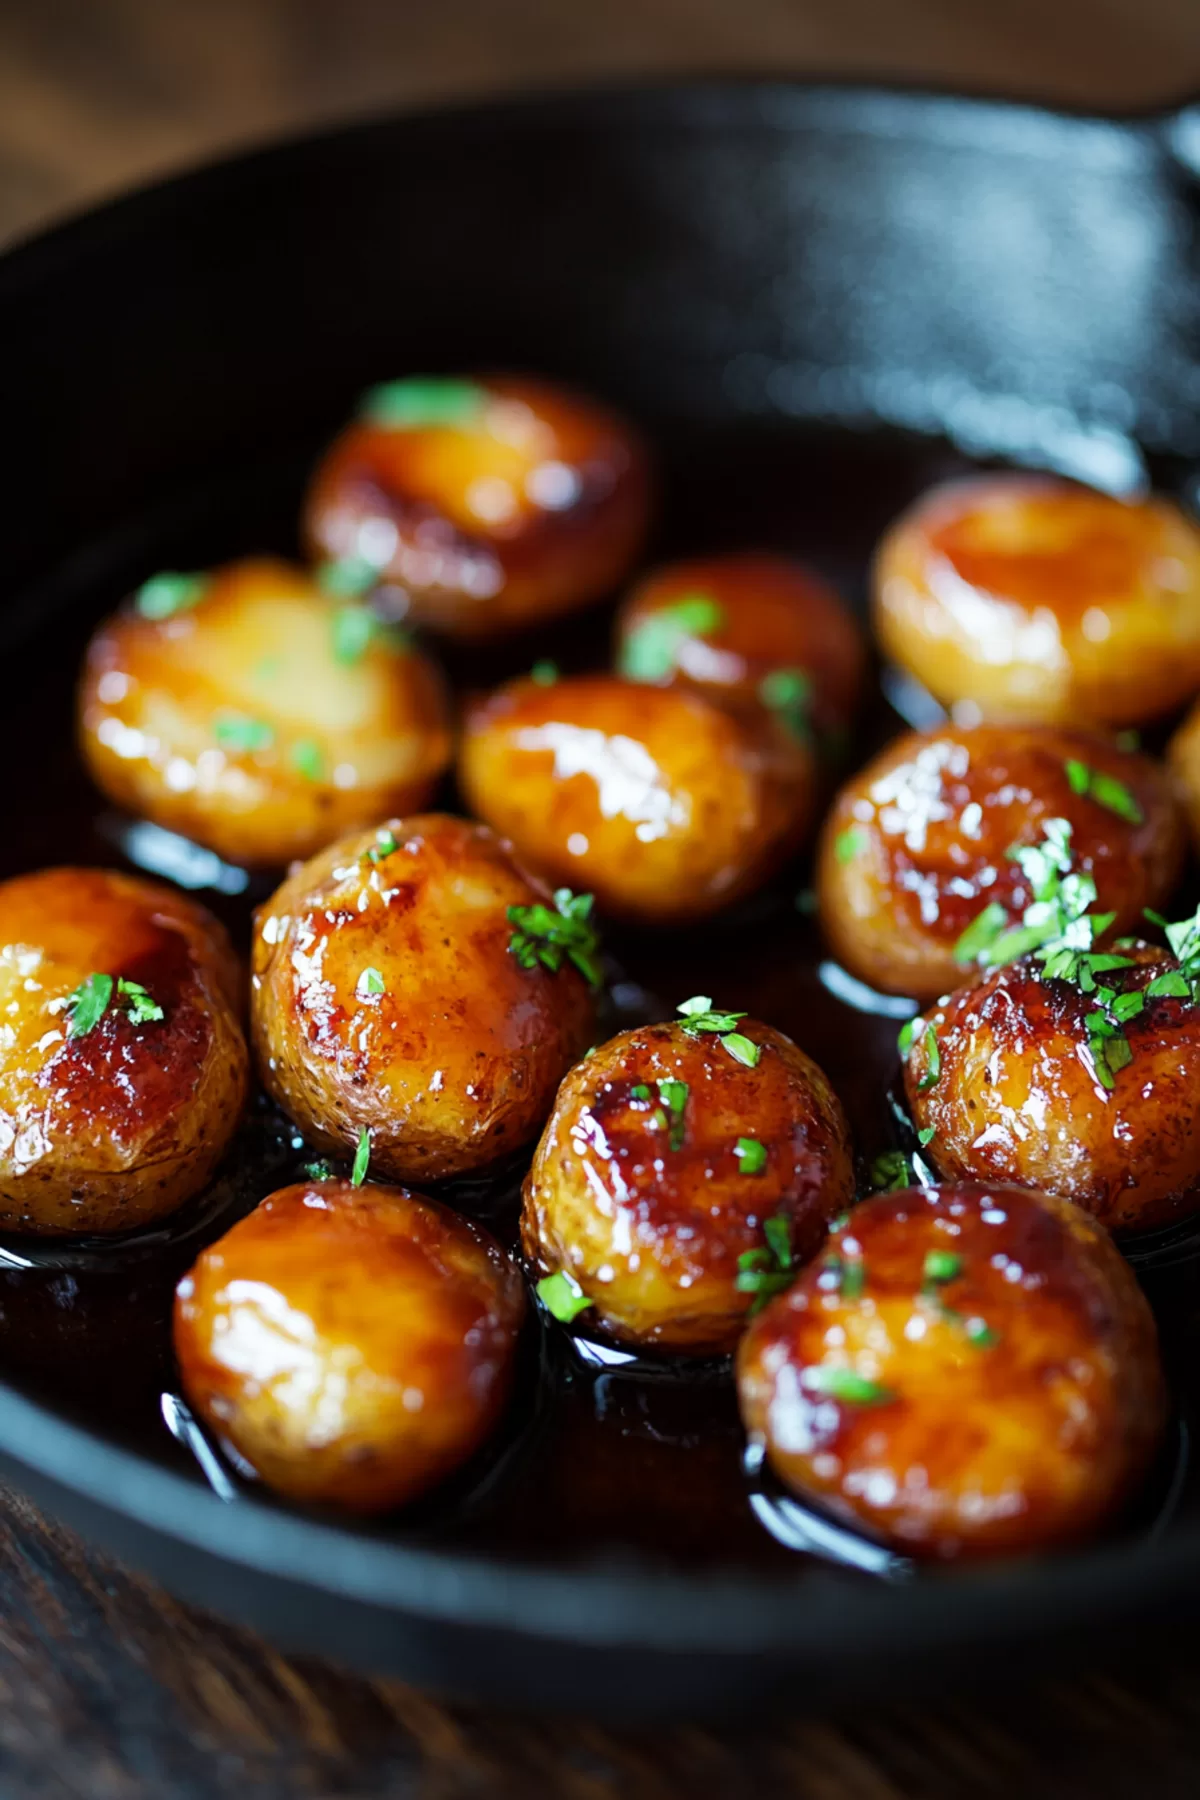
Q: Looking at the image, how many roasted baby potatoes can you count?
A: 13